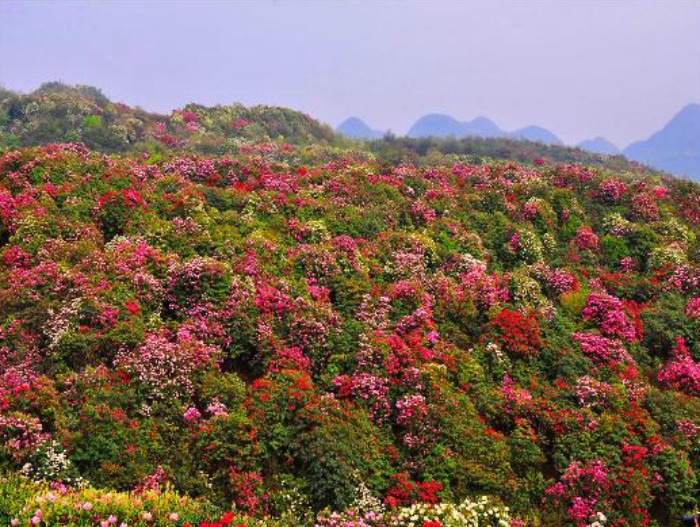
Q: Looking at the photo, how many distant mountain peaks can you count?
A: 6